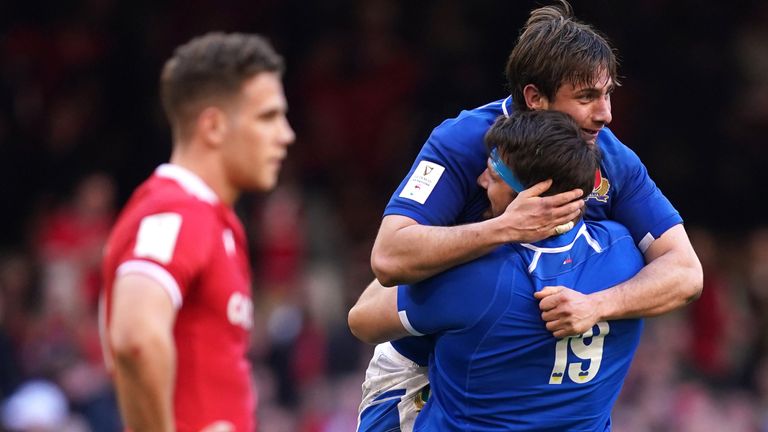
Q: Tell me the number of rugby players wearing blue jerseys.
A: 2